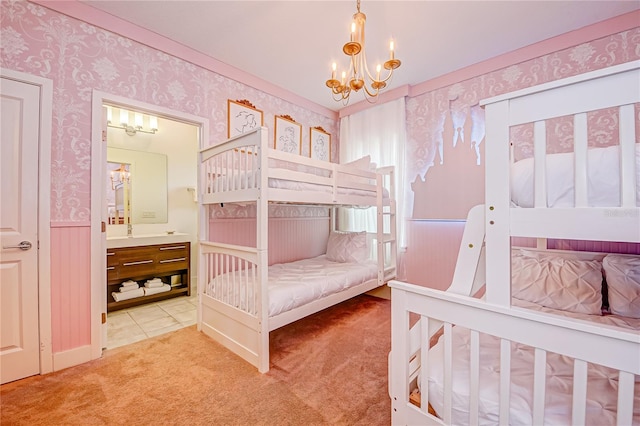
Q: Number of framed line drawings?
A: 3